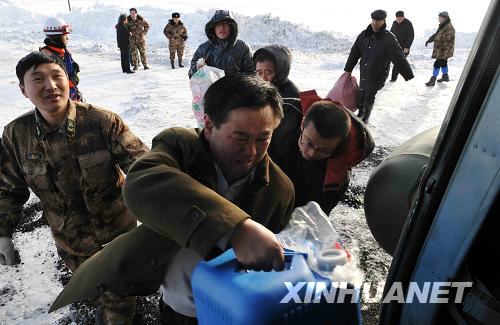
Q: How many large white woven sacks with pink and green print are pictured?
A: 1